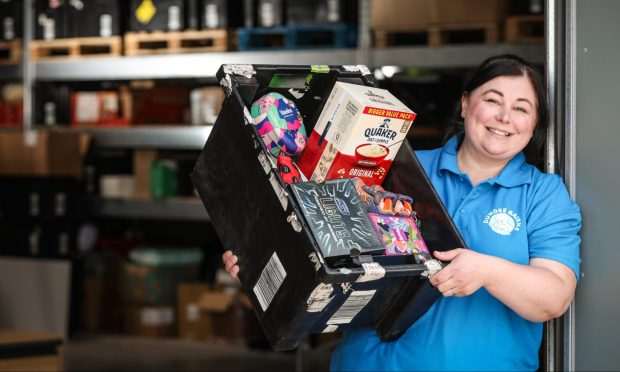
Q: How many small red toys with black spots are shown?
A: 1